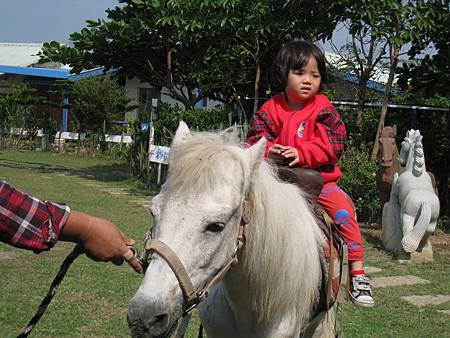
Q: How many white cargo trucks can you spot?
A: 0